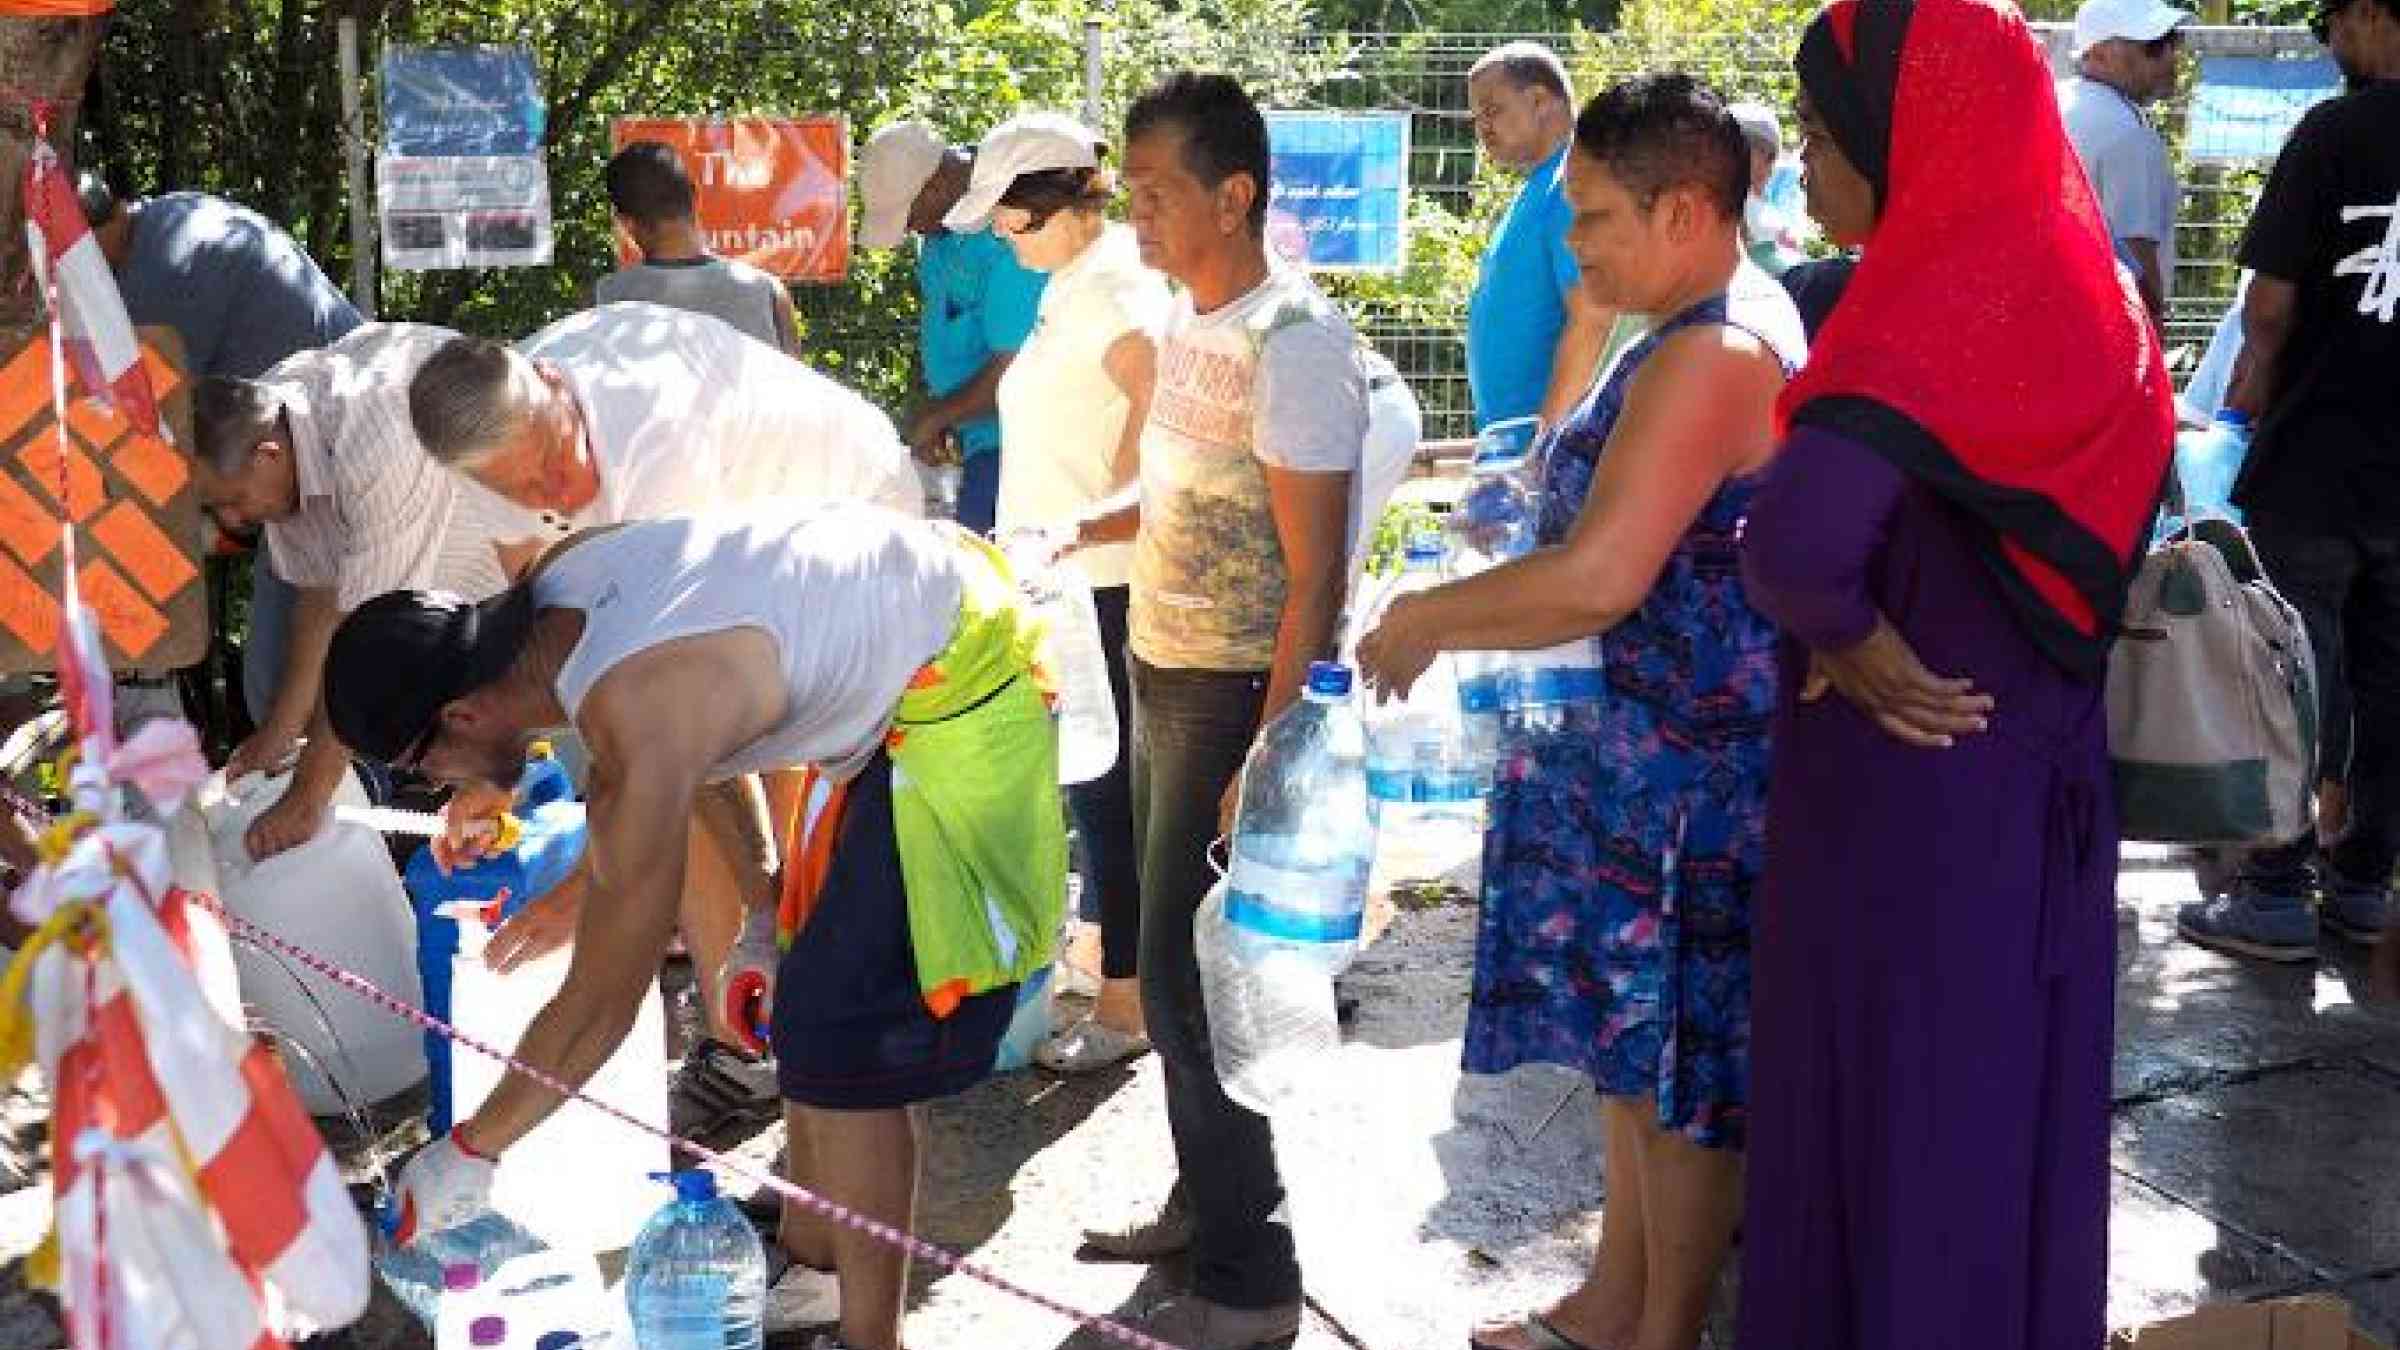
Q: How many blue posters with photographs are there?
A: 1